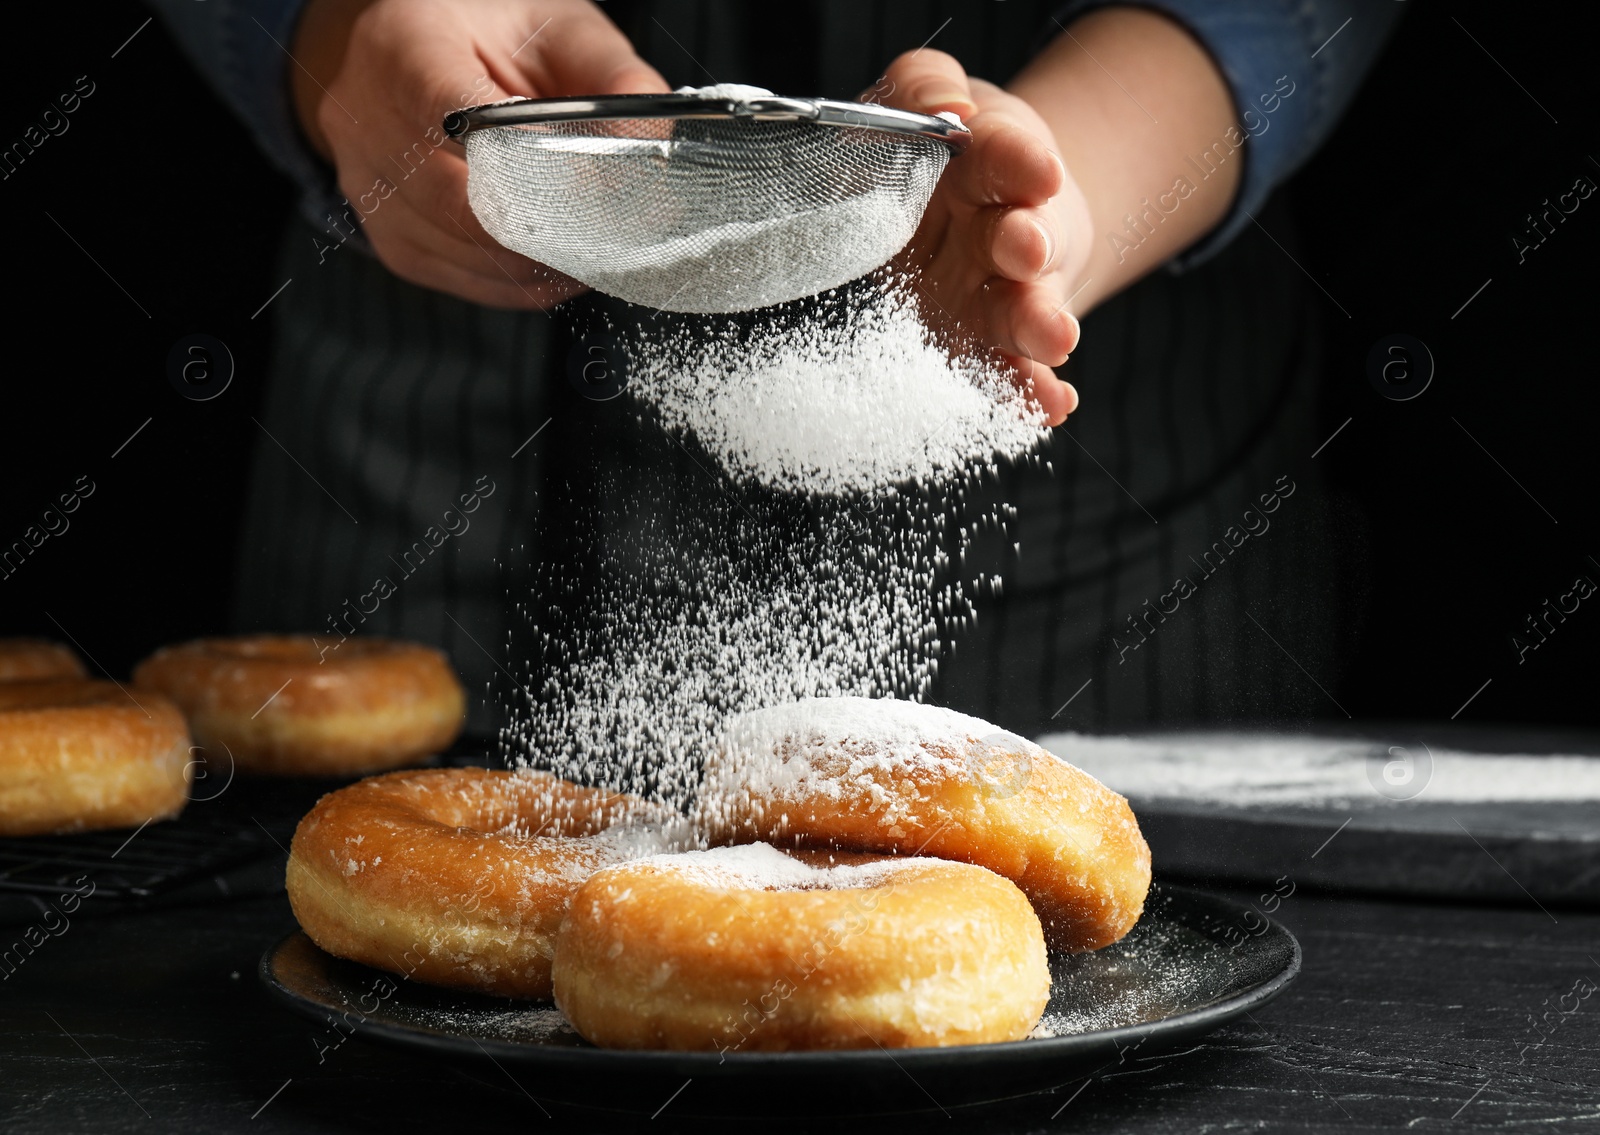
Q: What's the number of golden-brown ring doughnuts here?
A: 6